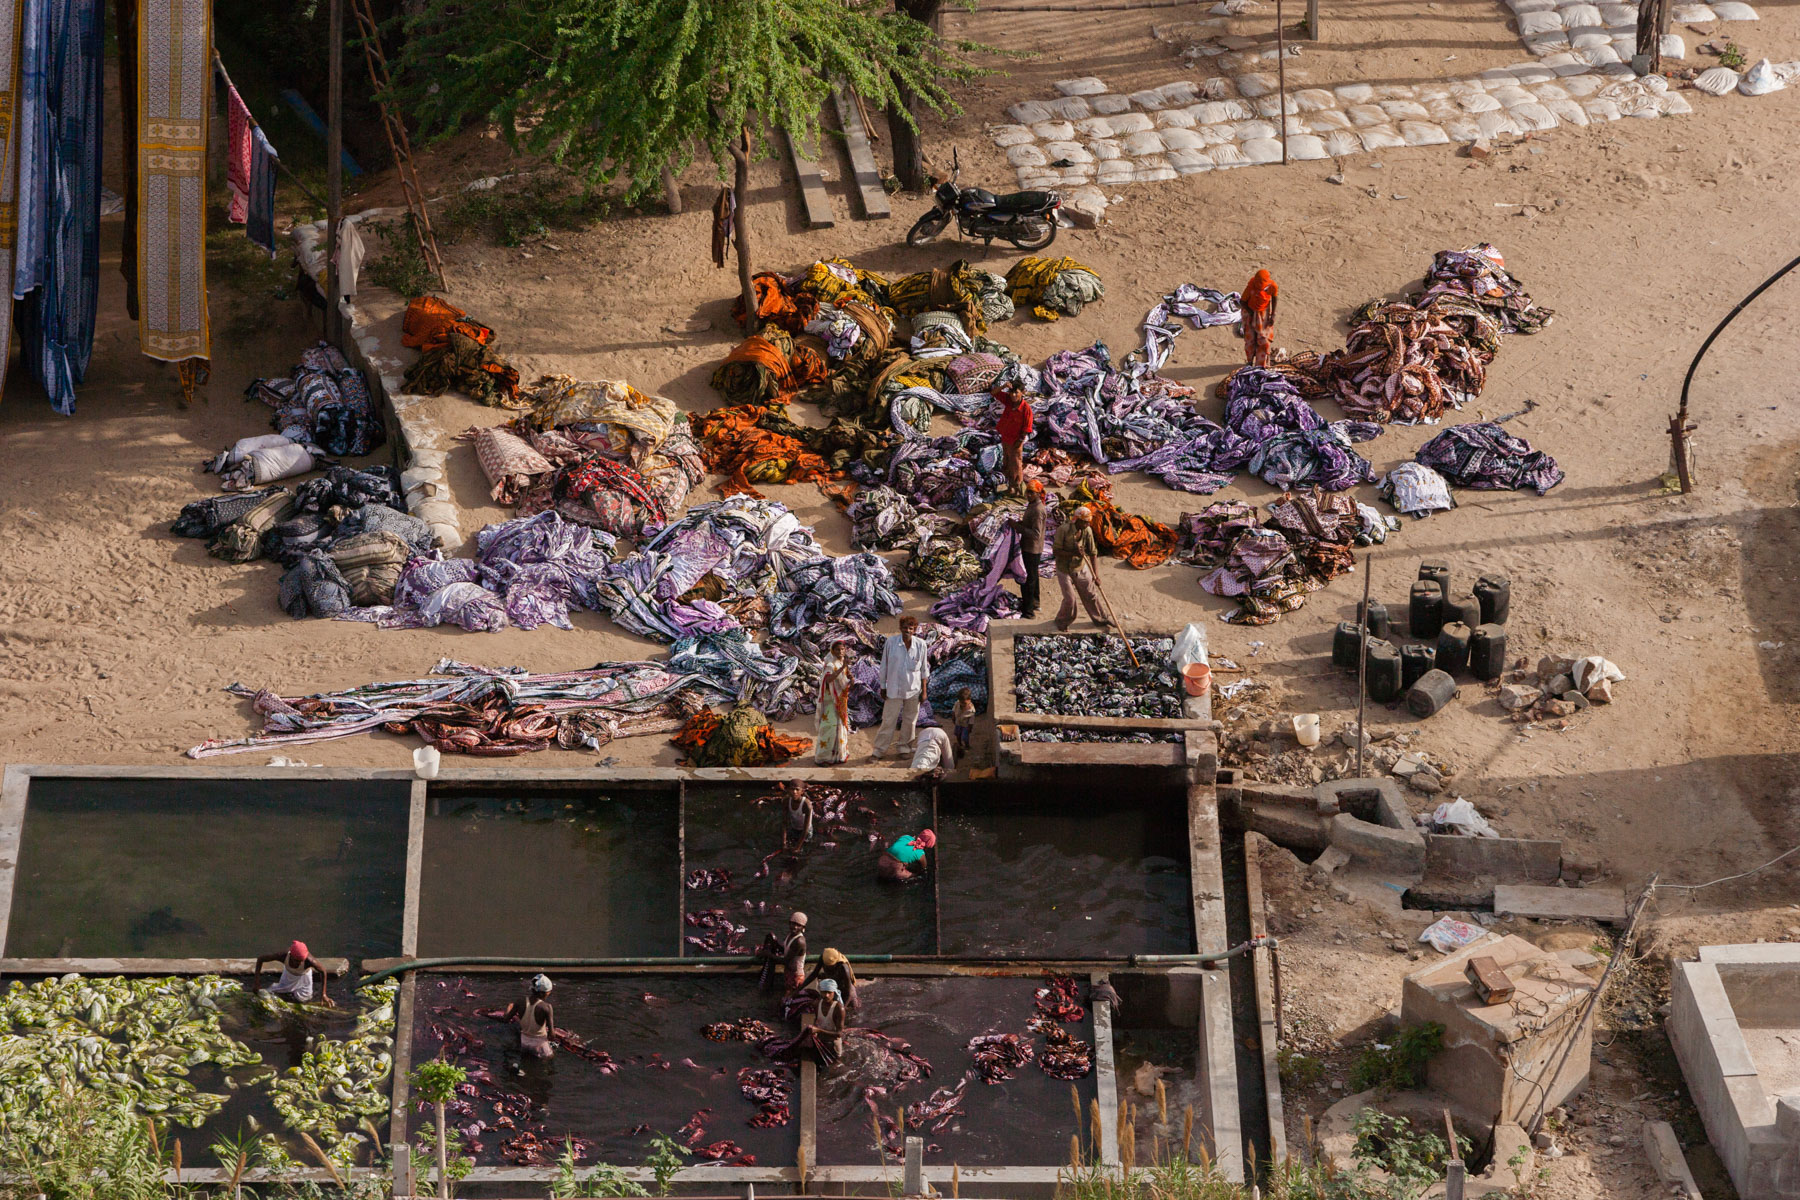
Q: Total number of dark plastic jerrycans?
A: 12